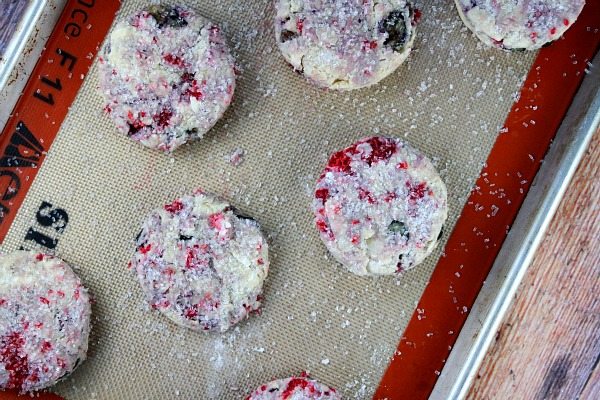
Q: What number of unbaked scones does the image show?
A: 7